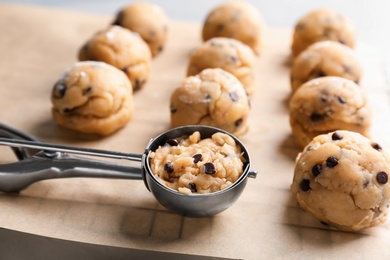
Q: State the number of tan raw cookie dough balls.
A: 10